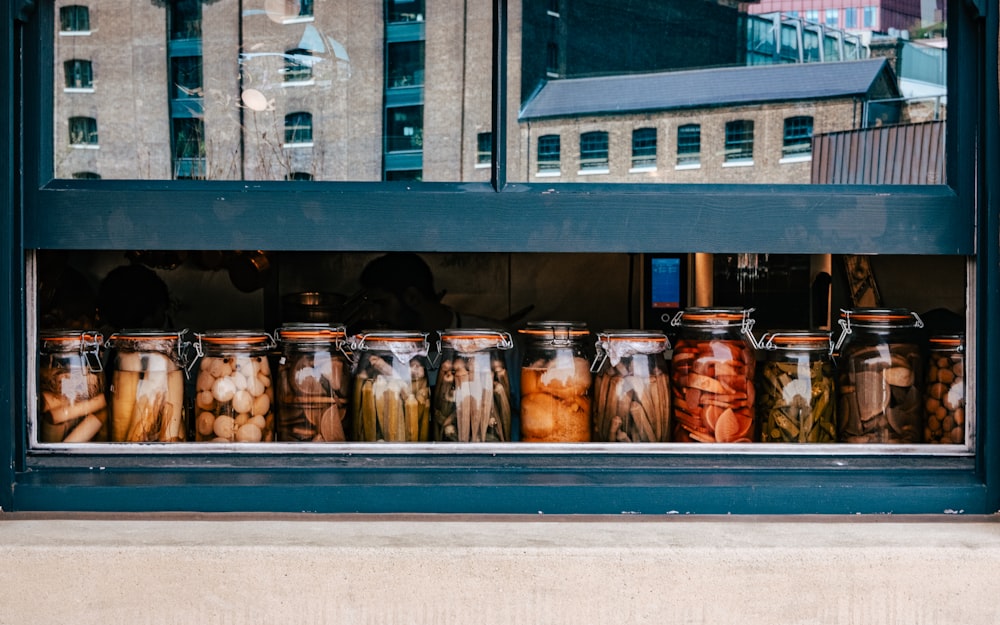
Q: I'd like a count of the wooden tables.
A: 0